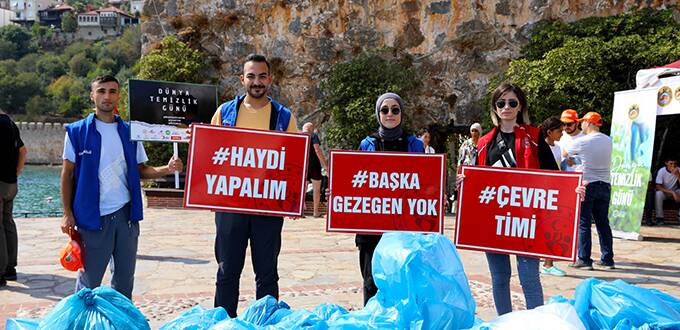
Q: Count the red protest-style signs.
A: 3